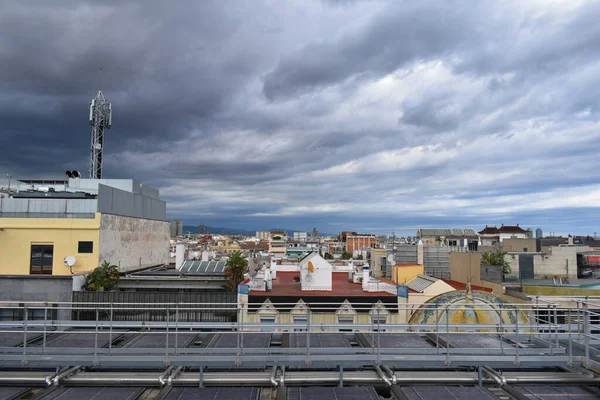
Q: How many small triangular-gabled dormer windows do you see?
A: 4